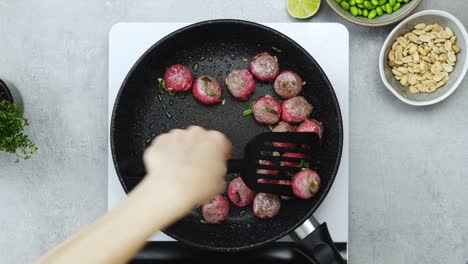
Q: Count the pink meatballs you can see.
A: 13